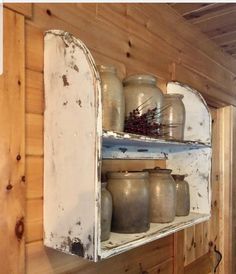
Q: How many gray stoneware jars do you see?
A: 7